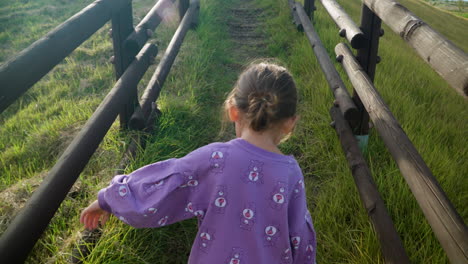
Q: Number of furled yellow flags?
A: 0